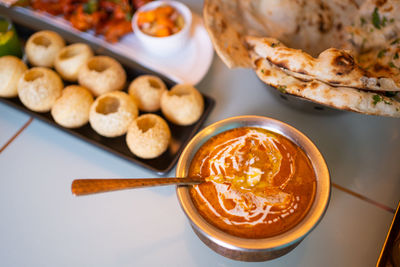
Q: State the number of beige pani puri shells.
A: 10